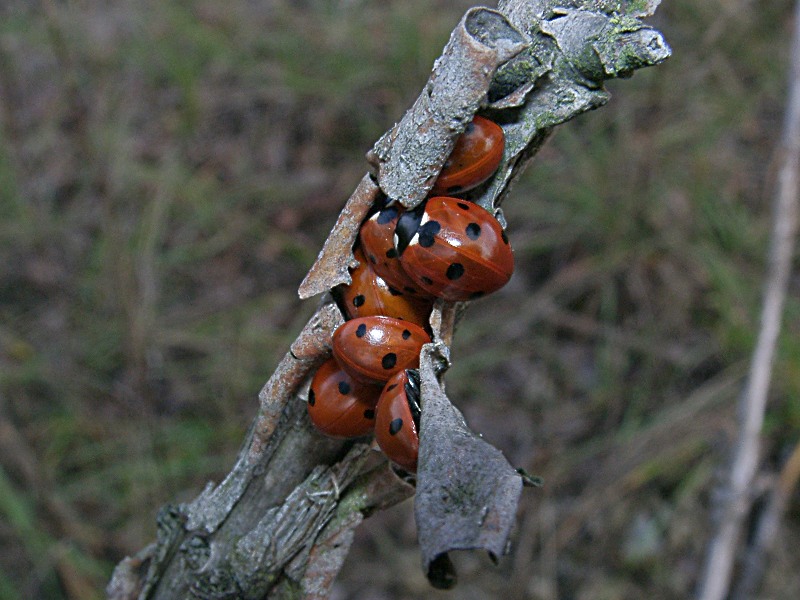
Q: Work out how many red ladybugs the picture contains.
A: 7